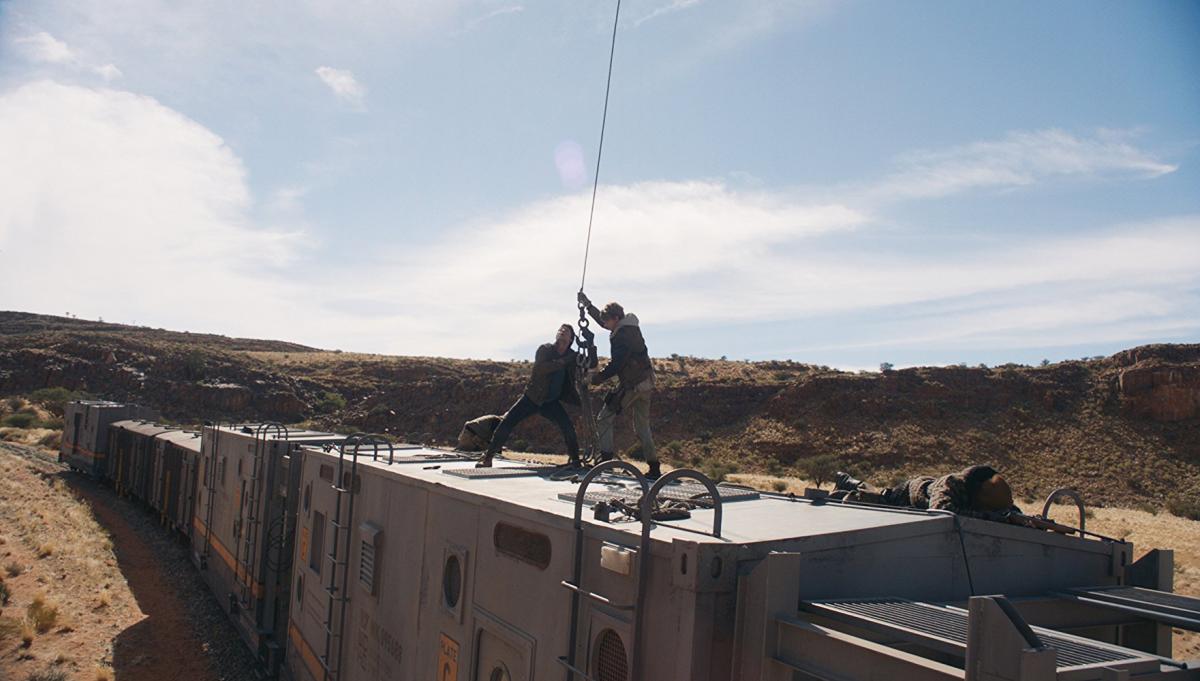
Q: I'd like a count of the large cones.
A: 0